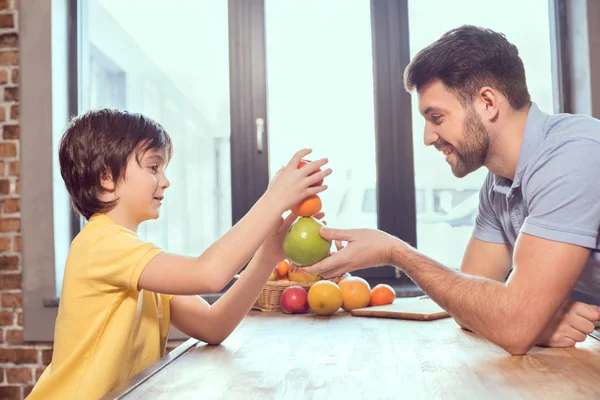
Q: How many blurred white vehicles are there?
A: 1